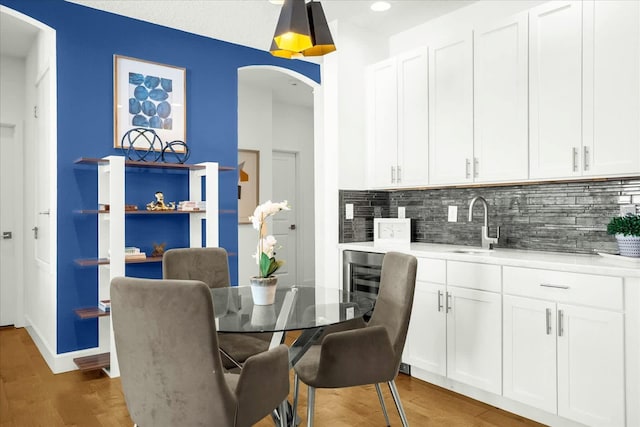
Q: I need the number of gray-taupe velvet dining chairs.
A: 3